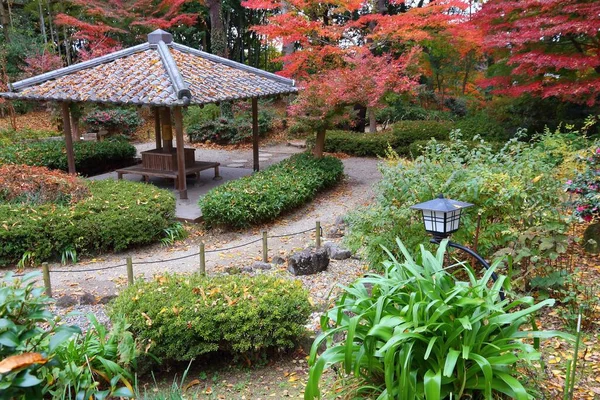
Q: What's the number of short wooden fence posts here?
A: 5